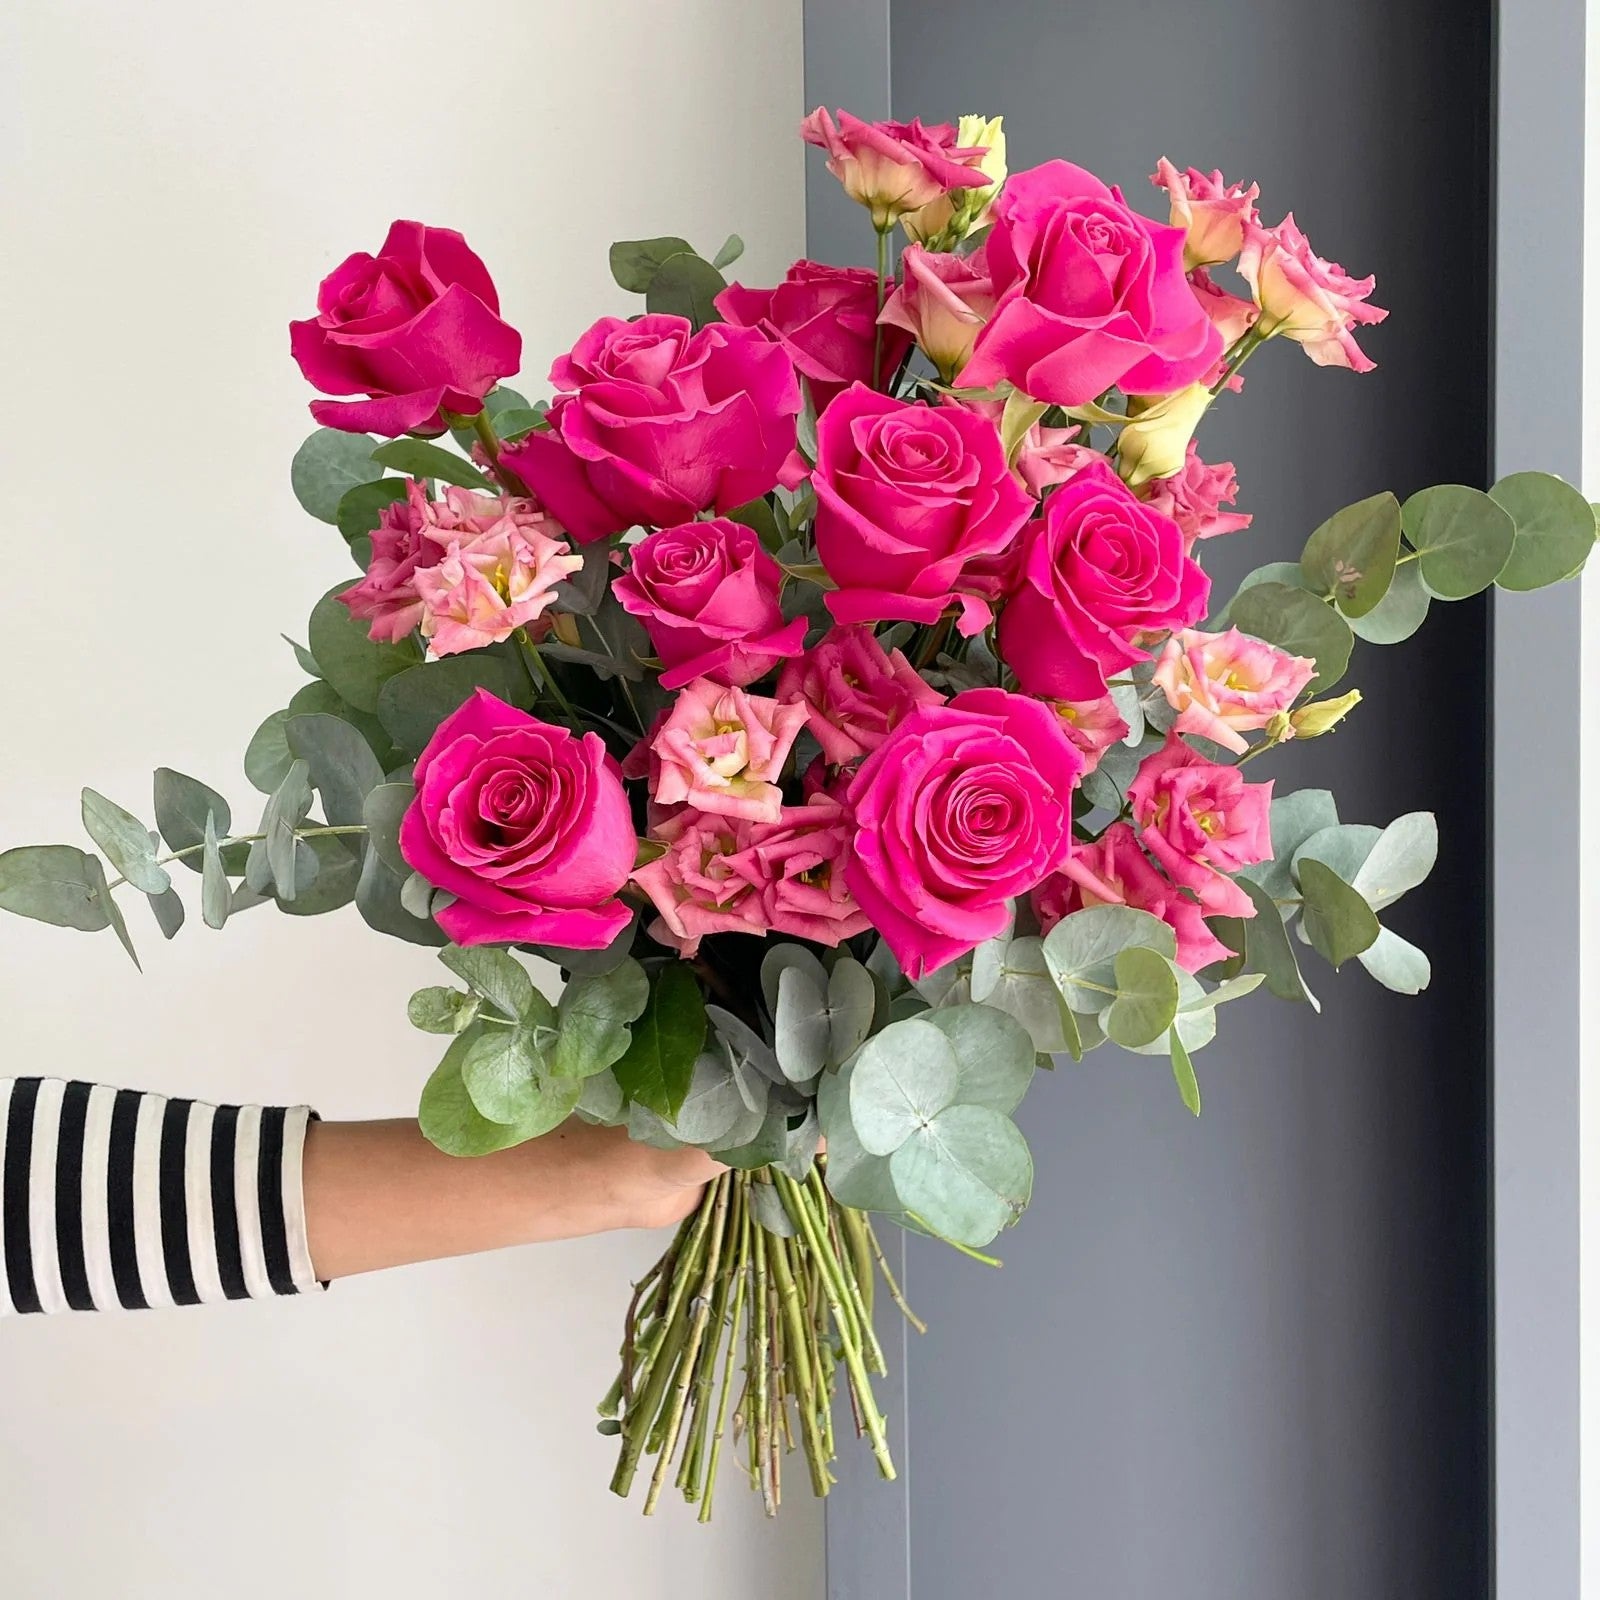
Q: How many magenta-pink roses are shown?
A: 9